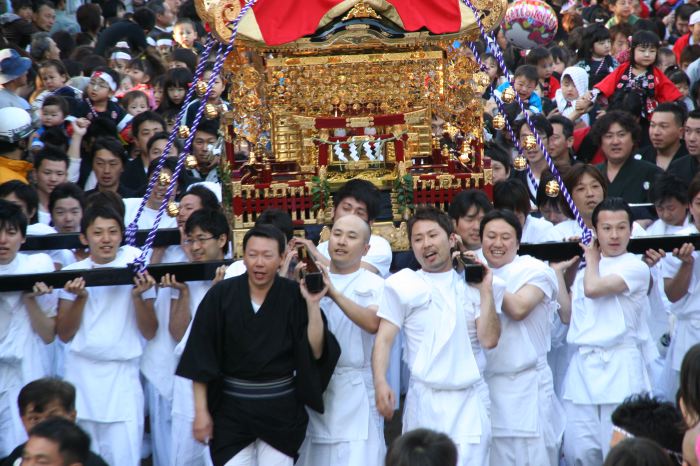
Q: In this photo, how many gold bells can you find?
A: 12